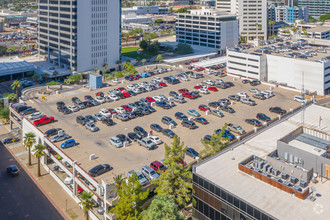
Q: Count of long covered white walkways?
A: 2